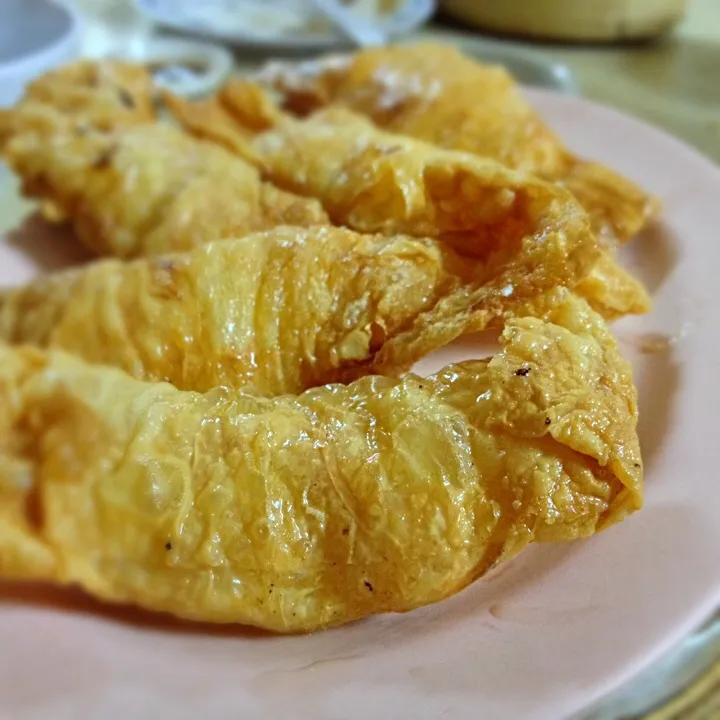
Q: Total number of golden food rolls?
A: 5